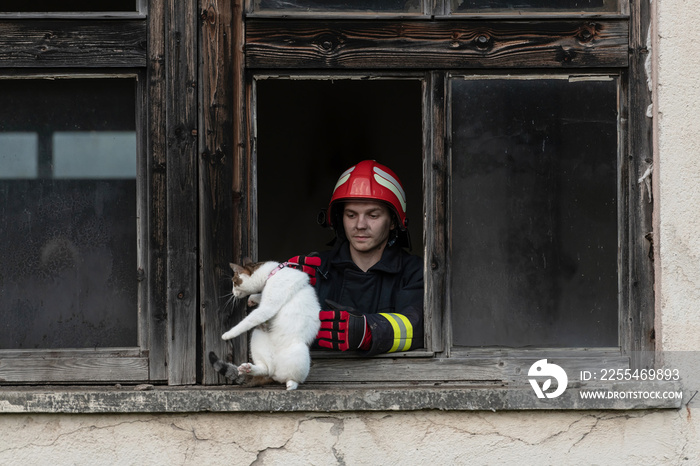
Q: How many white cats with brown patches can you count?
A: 1